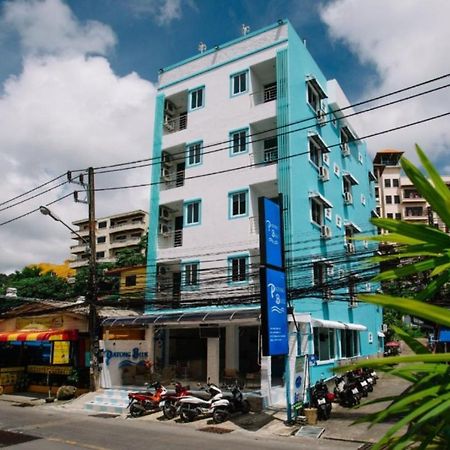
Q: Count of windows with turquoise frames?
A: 8